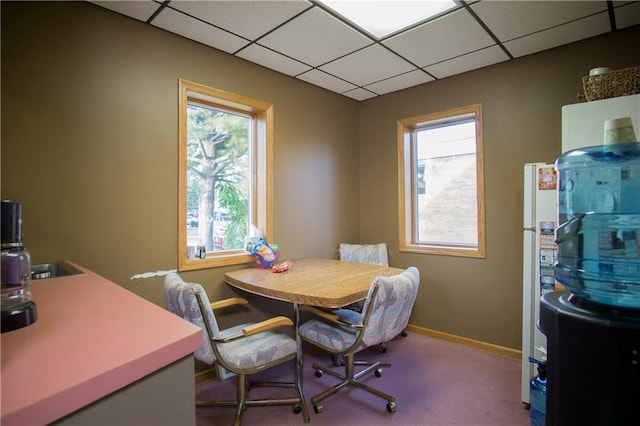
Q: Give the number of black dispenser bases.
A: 1